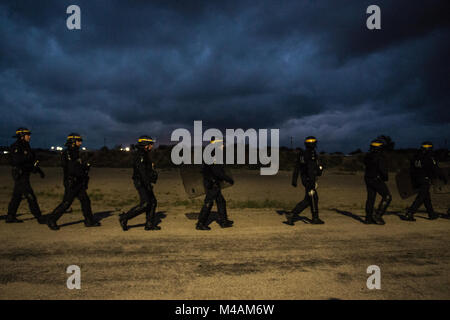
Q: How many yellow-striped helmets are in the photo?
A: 7